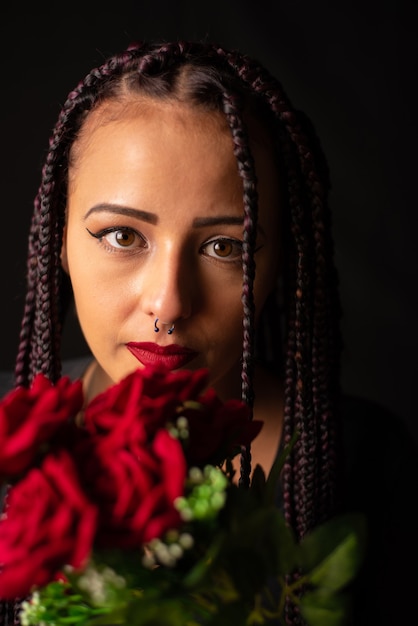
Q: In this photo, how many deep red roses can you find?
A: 5